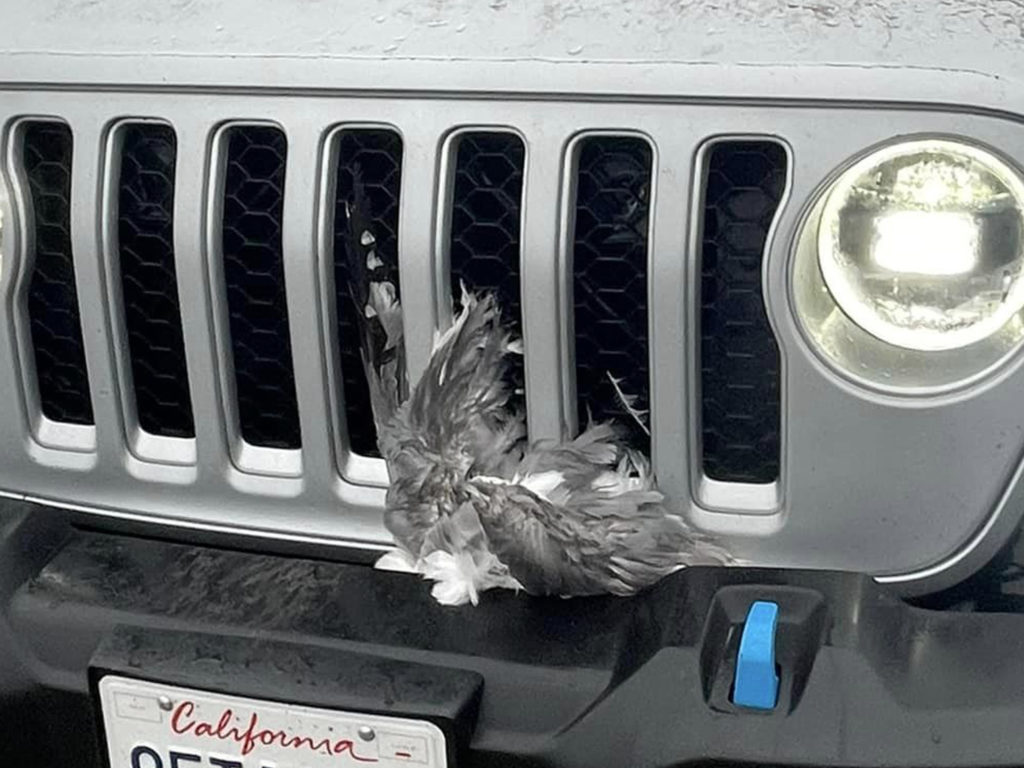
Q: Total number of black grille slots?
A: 7